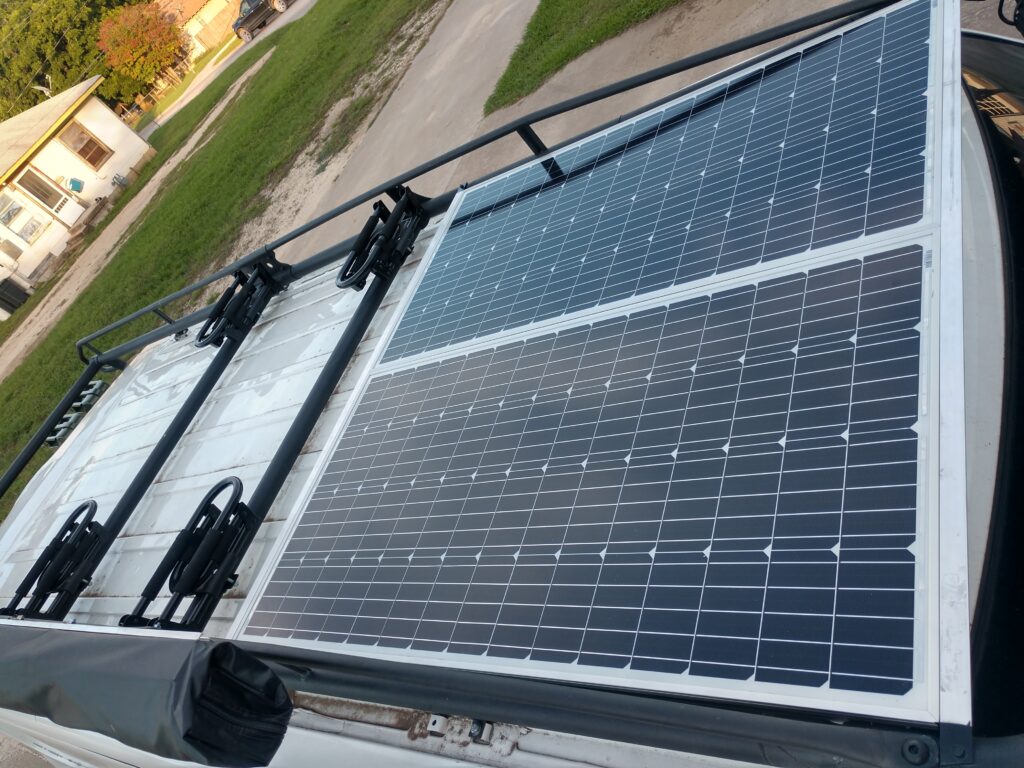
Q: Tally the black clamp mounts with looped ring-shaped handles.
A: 4